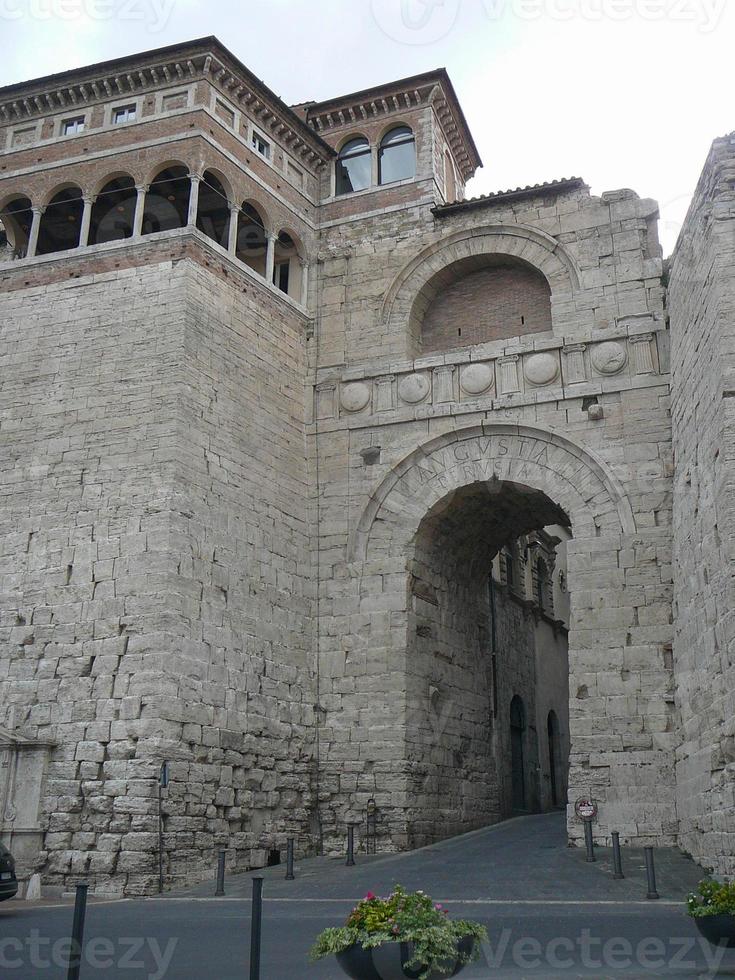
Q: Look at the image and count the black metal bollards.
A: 8